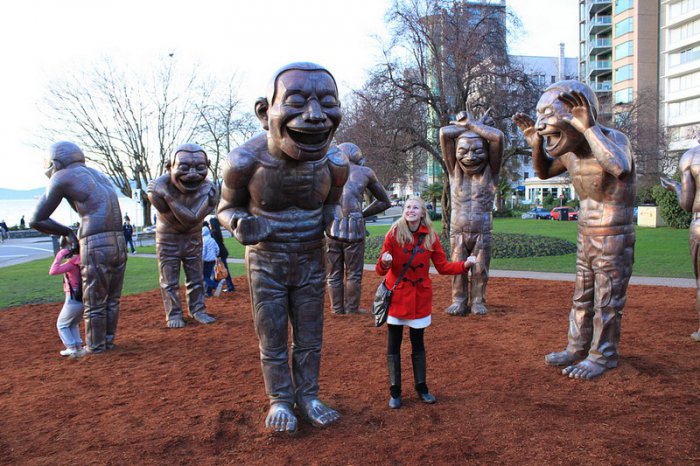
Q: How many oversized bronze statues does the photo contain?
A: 7